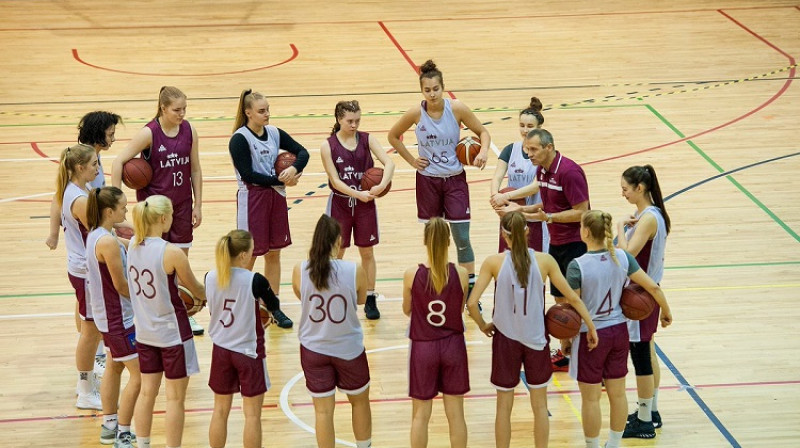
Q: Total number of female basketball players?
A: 15